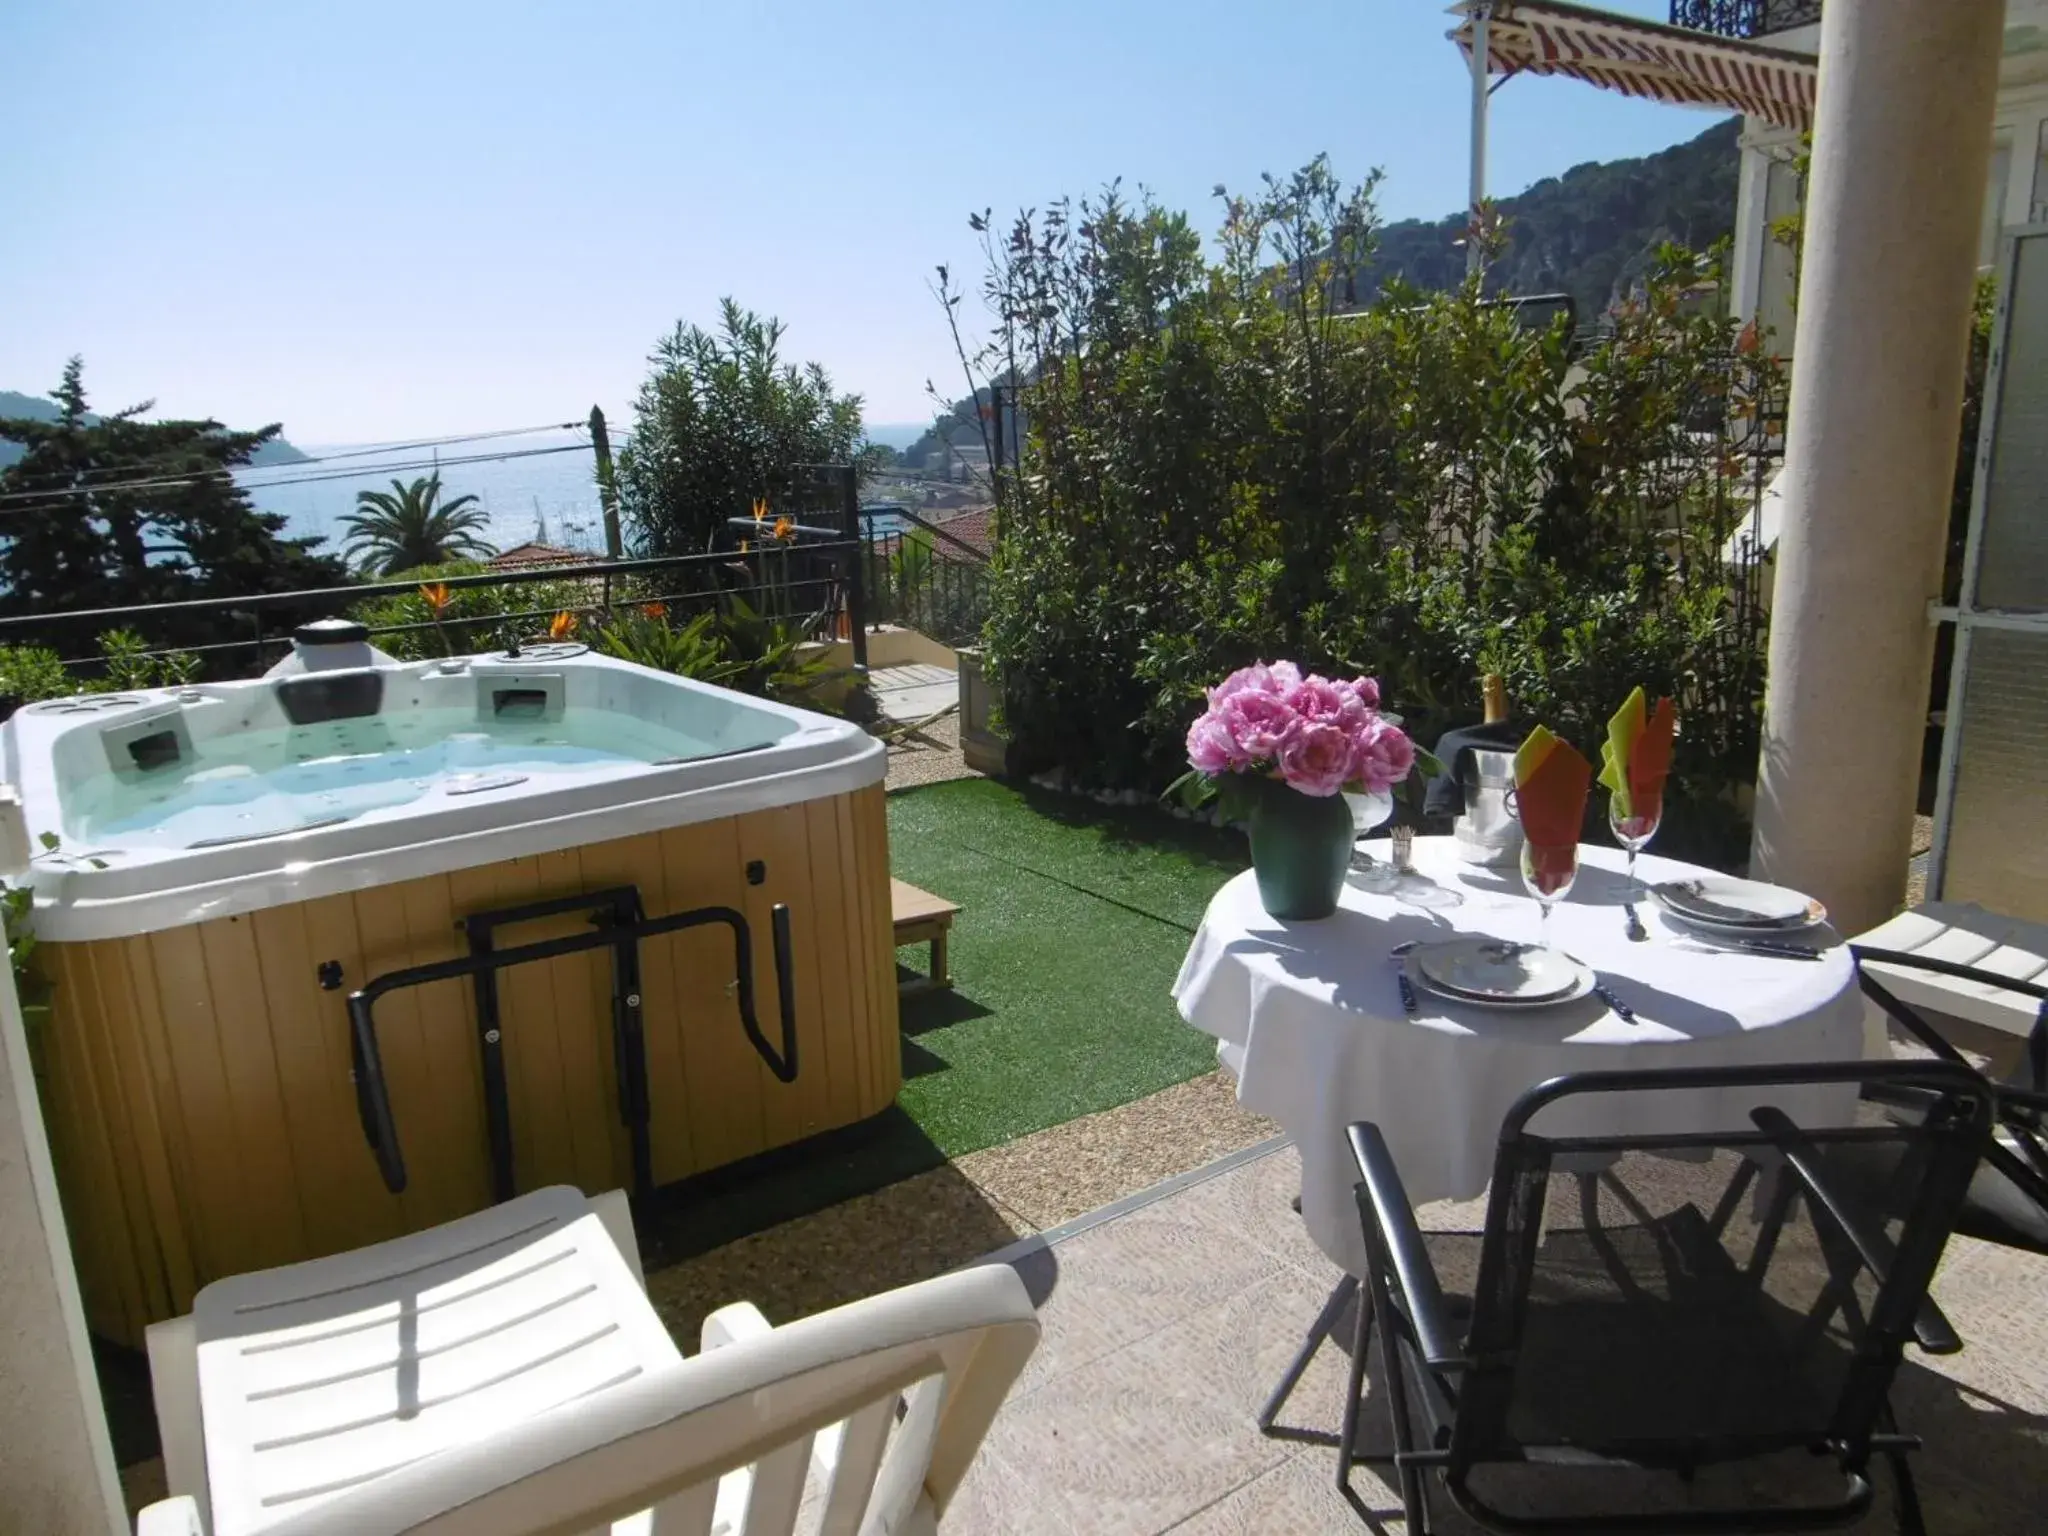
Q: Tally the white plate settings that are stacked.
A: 2